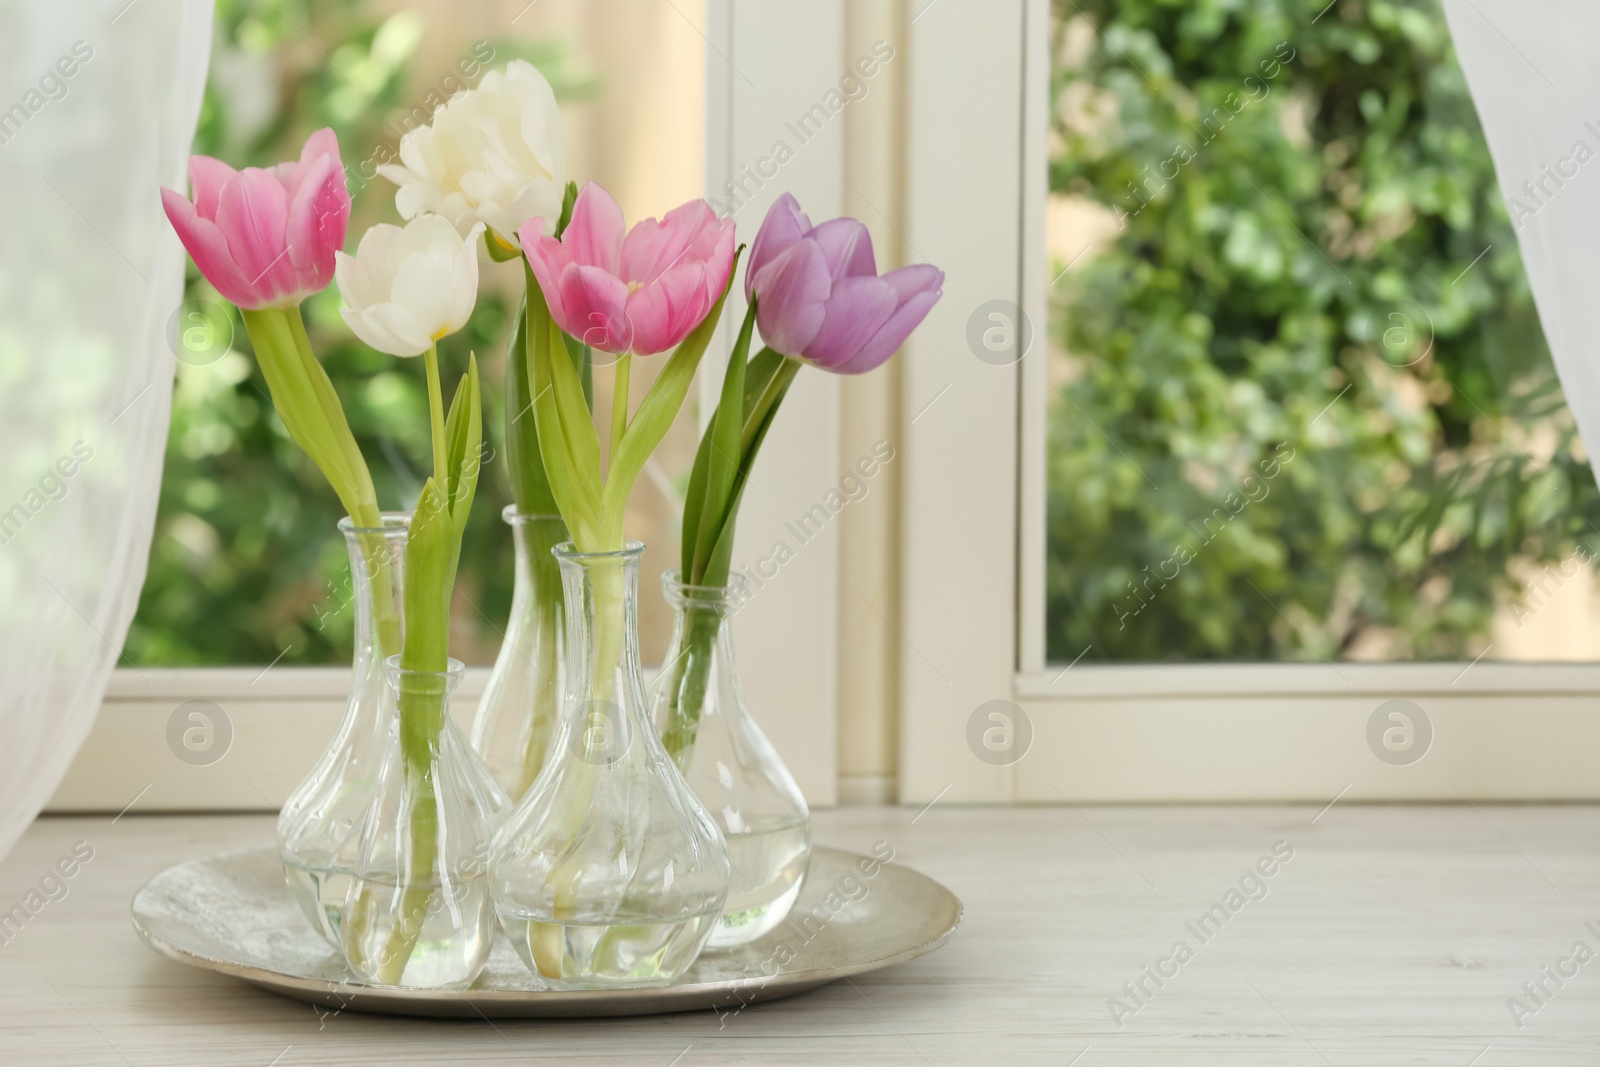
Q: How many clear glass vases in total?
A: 5